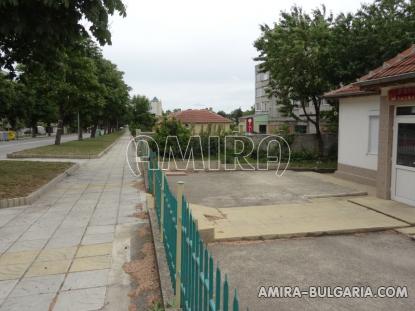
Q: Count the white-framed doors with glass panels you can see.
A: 1